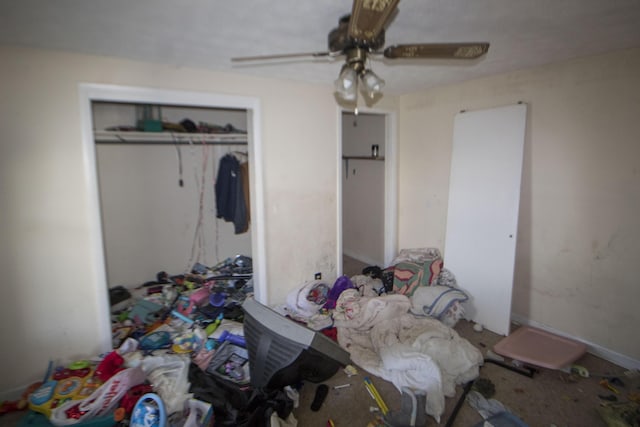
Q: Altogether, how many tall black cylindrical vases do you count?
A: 0